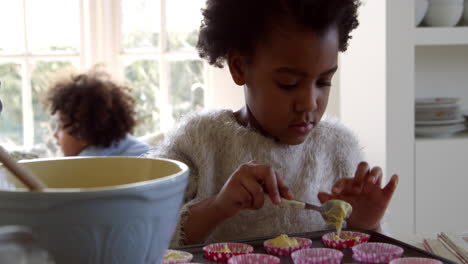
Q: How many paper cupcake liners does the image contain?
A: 8